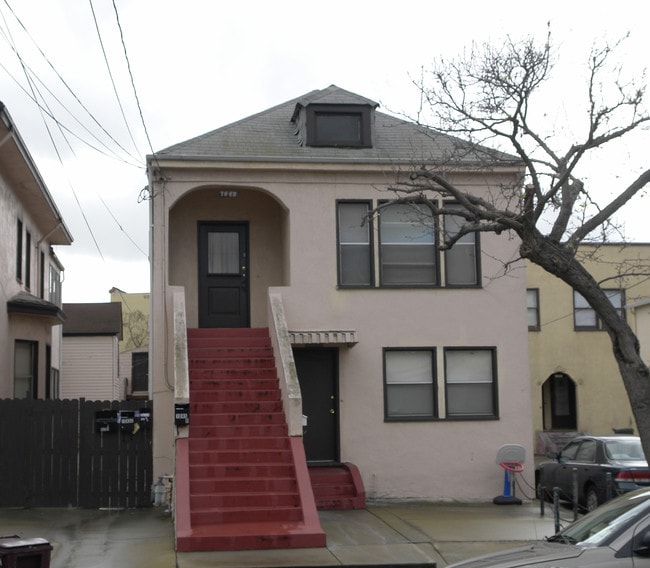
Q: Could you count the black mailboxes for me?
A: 4